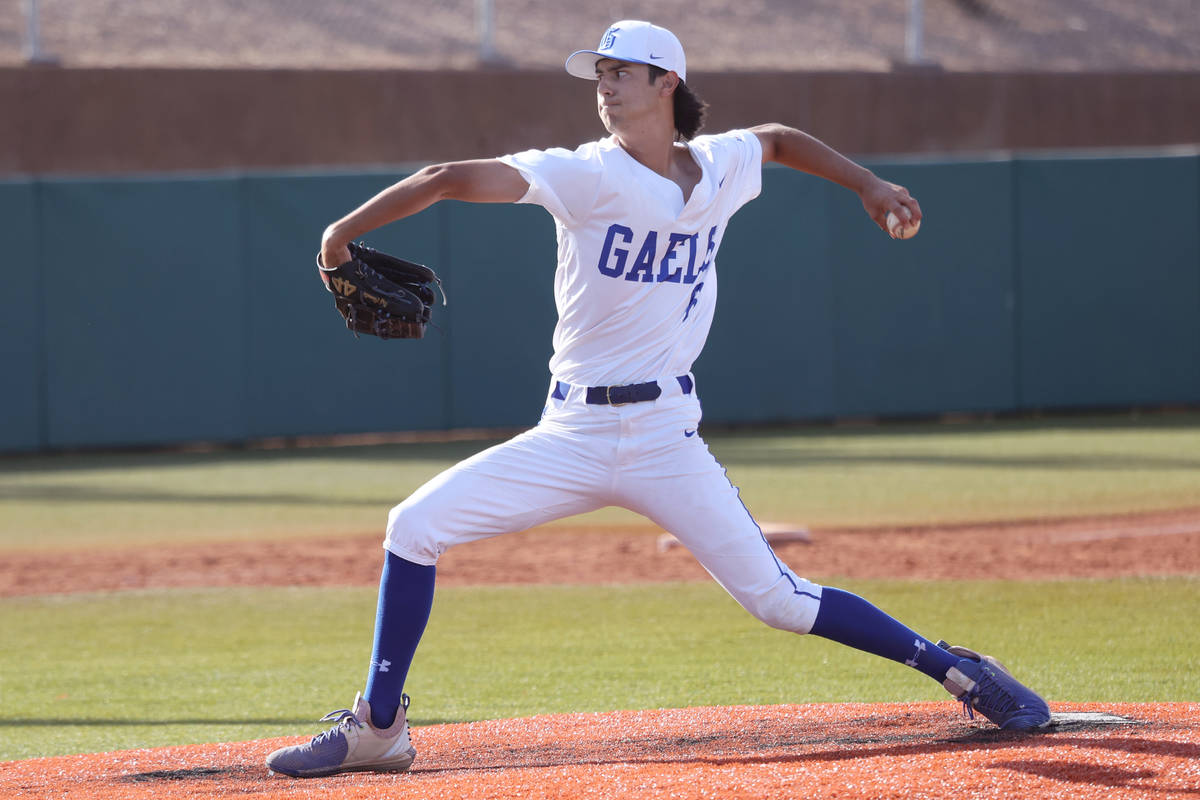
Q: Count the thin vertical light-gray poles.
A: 3